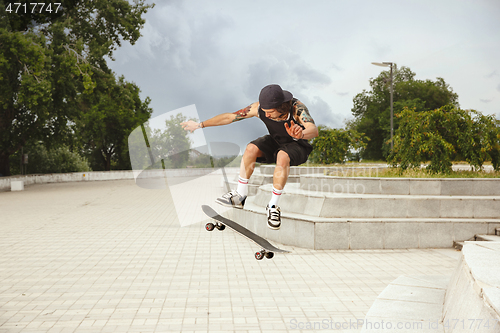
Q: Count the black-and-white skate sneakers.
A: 2